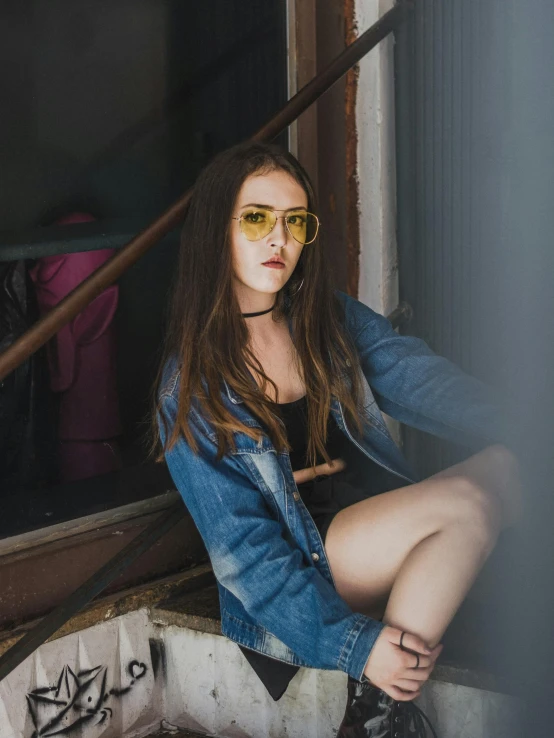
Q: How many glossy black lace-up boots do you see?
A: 1